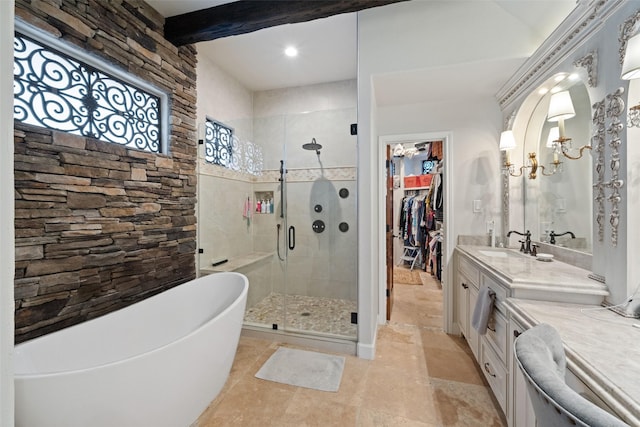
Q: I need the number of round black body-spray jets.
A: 2